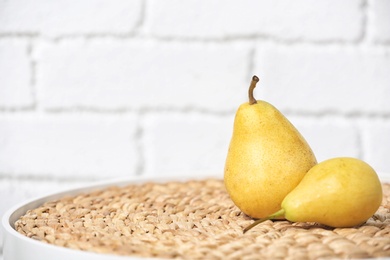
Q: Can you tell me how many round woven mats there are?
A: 1